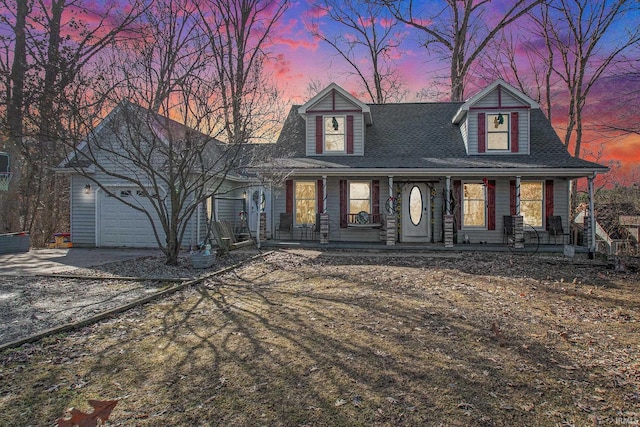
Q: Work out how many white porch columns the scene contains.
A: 6